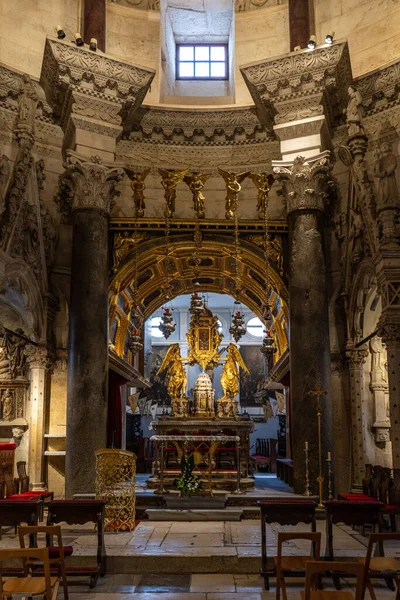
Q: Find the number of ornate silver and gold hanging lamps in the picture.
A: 5